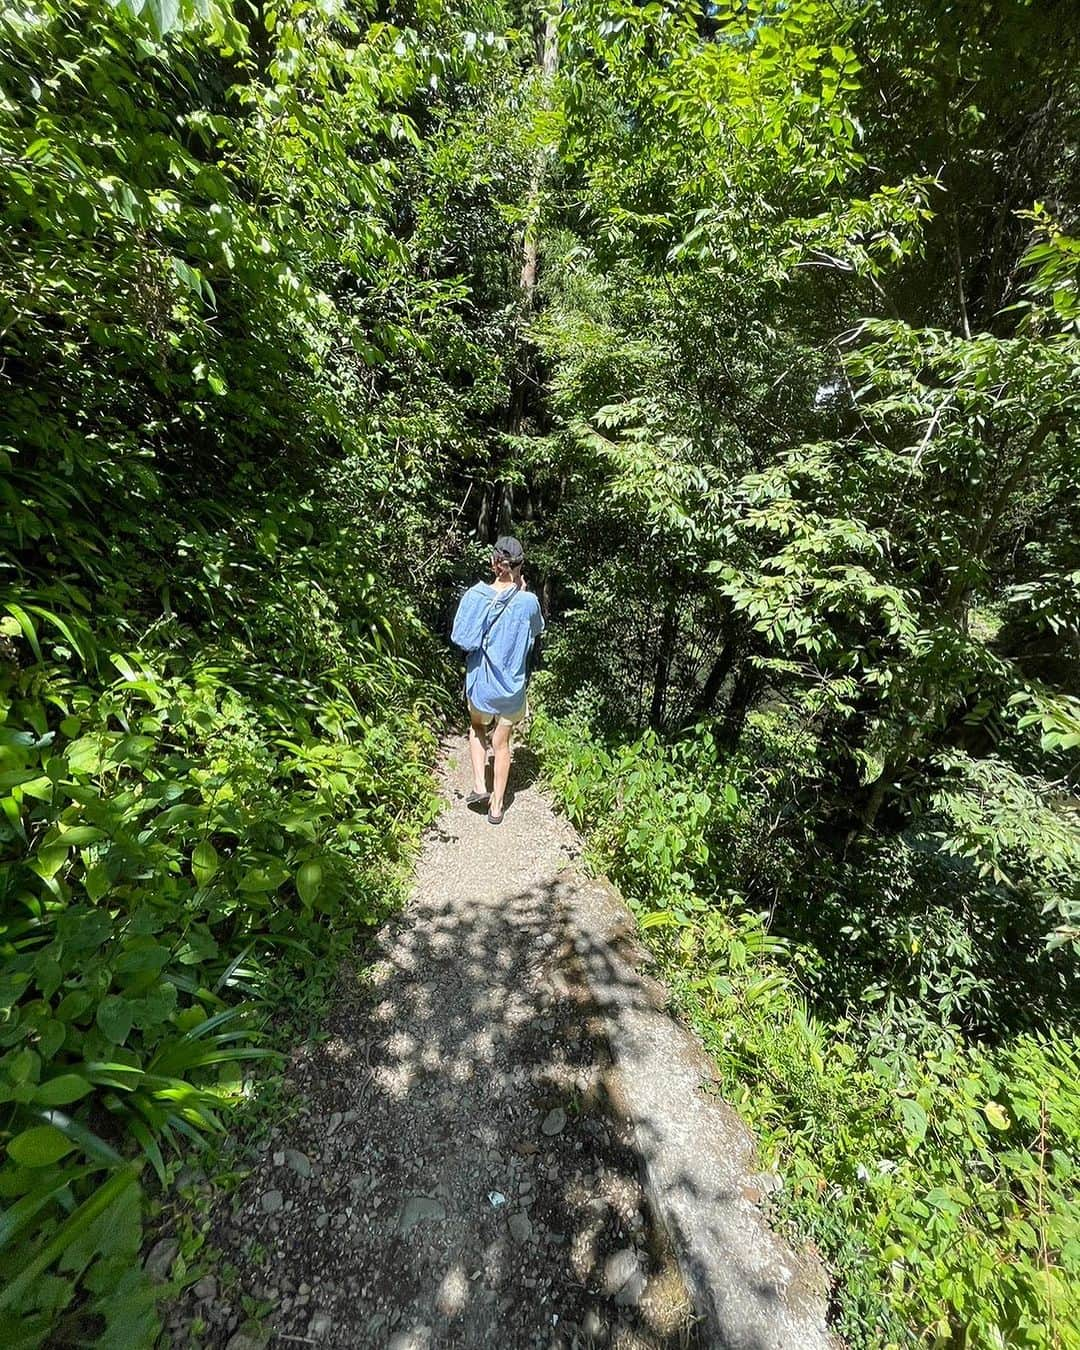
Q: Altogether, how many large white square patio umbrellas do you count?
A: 0